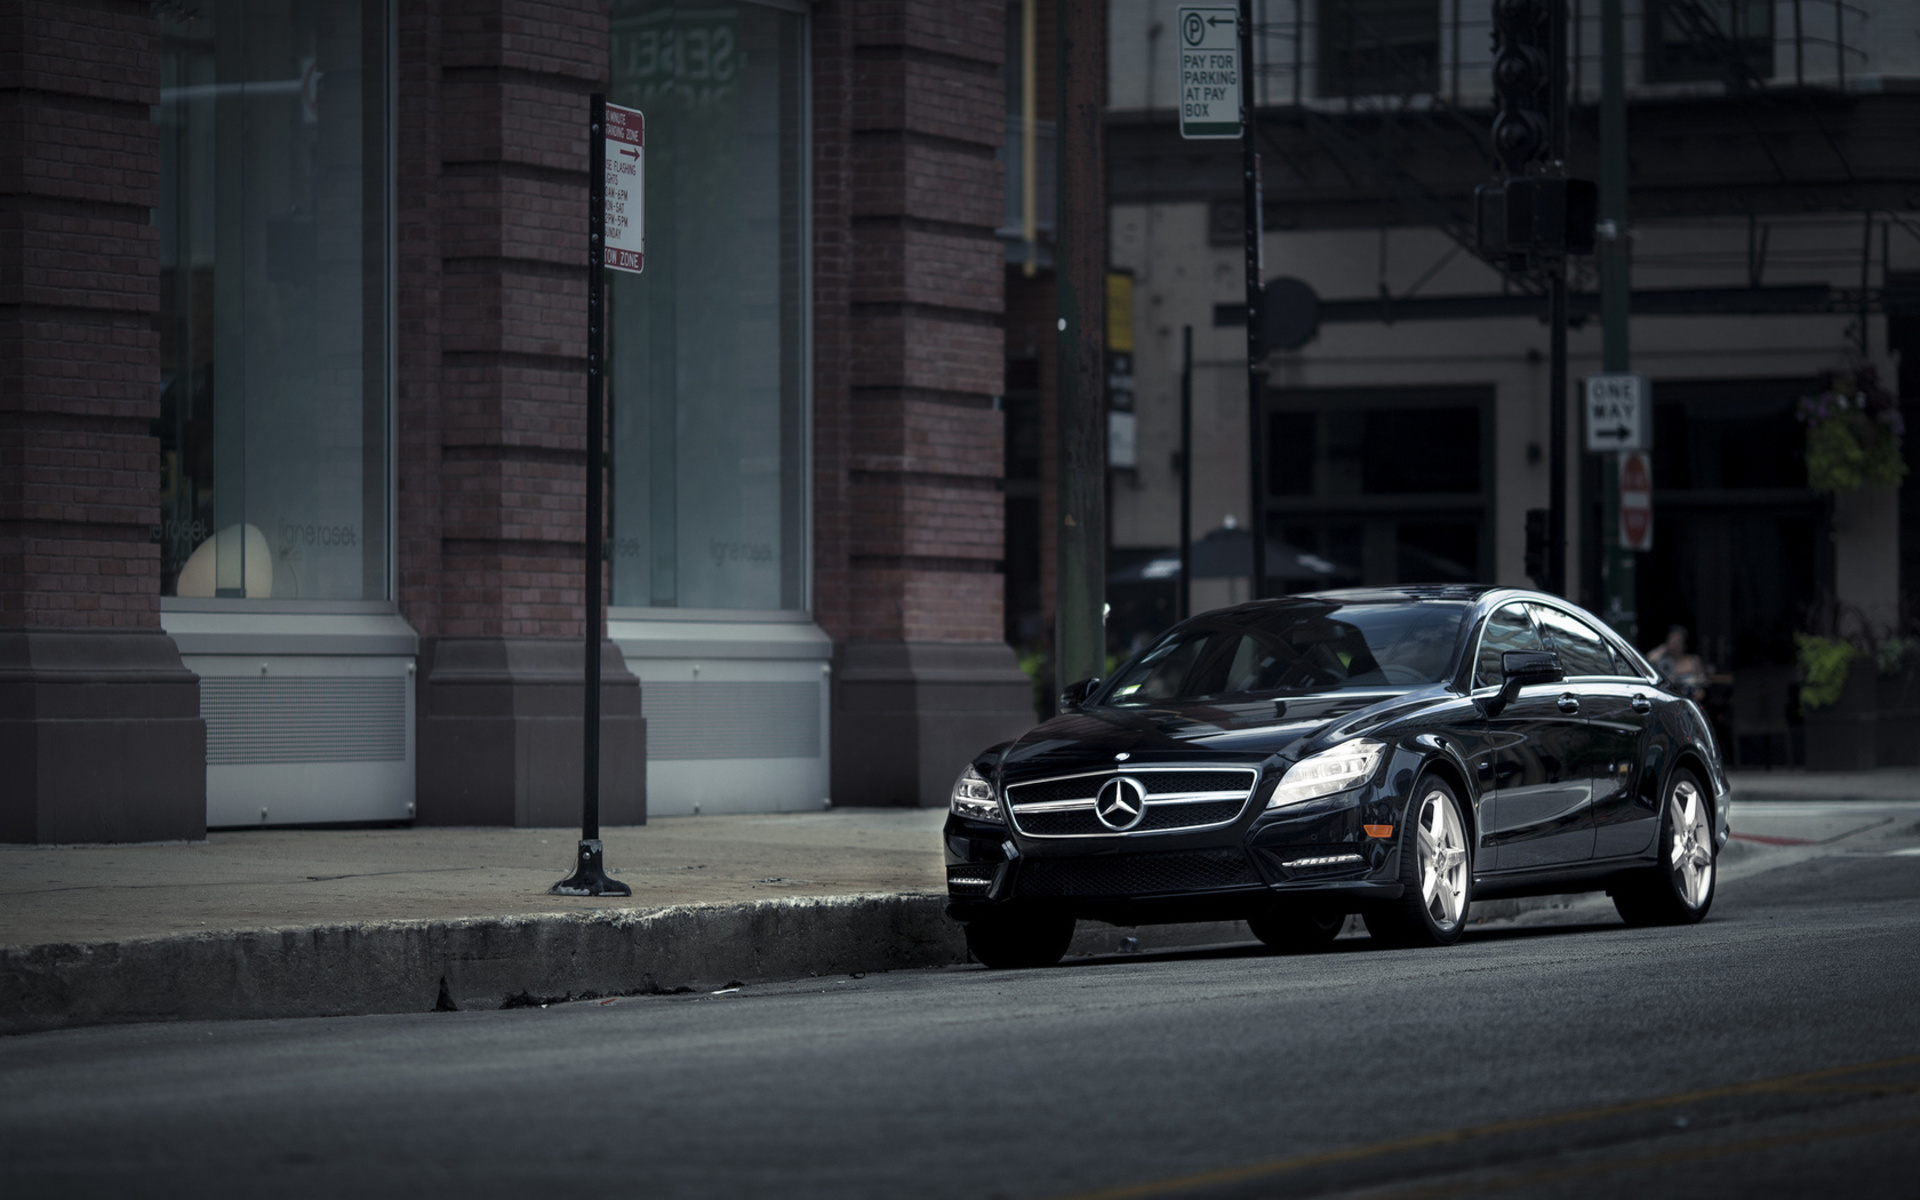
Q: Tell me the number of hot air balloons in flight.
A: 0